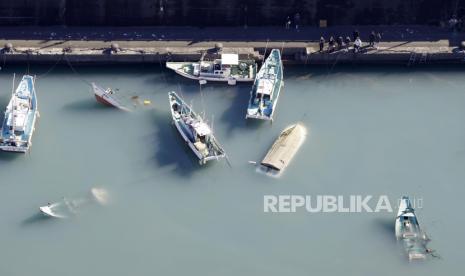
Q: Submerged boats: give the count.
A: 4